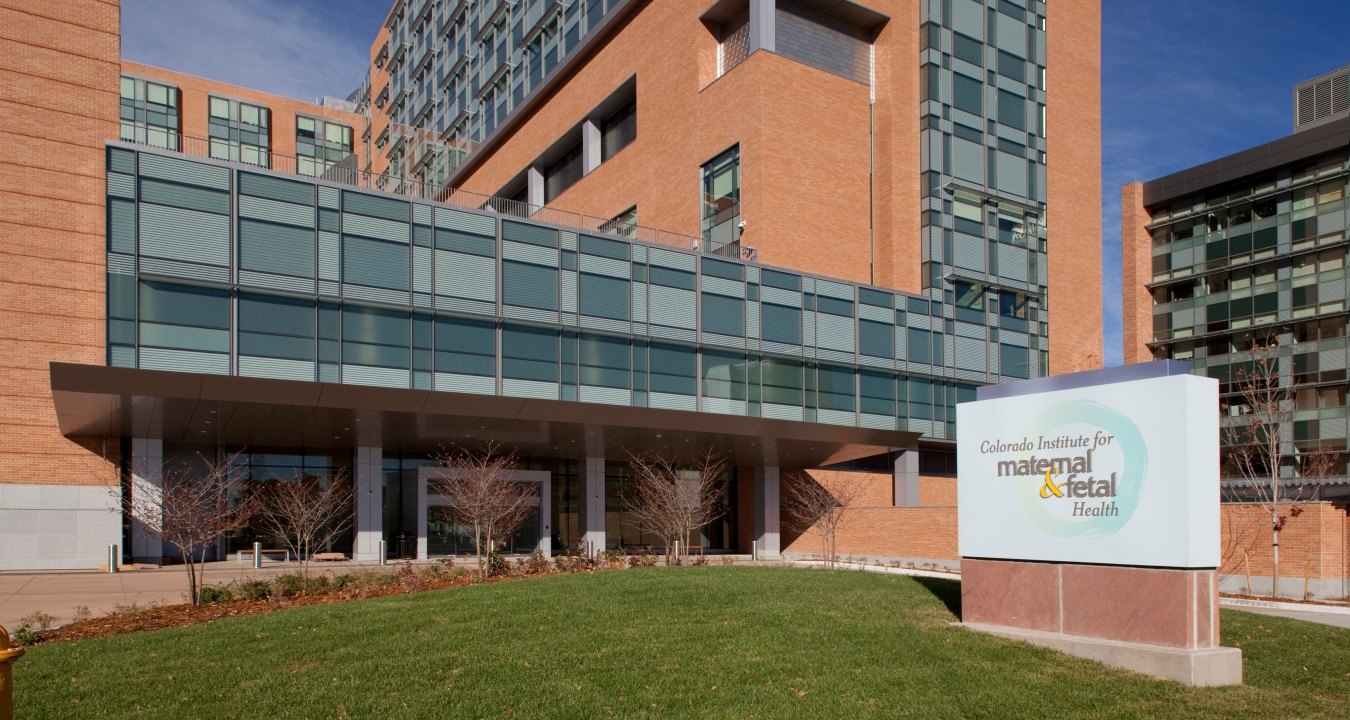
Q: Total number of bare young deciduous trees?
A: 6